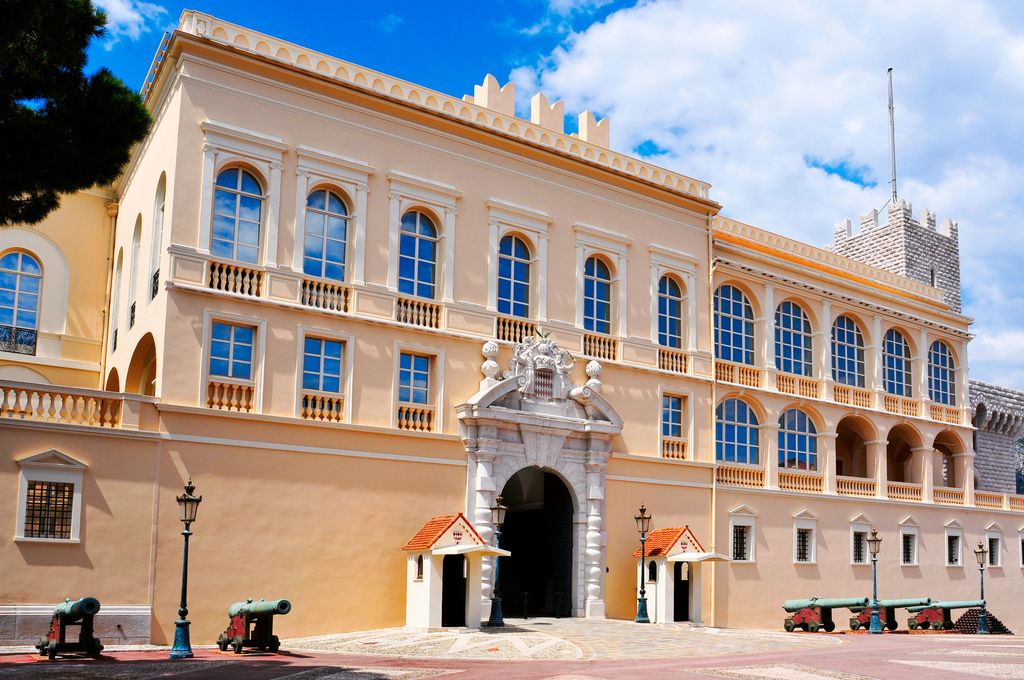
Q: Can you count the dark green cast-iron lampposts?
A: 5